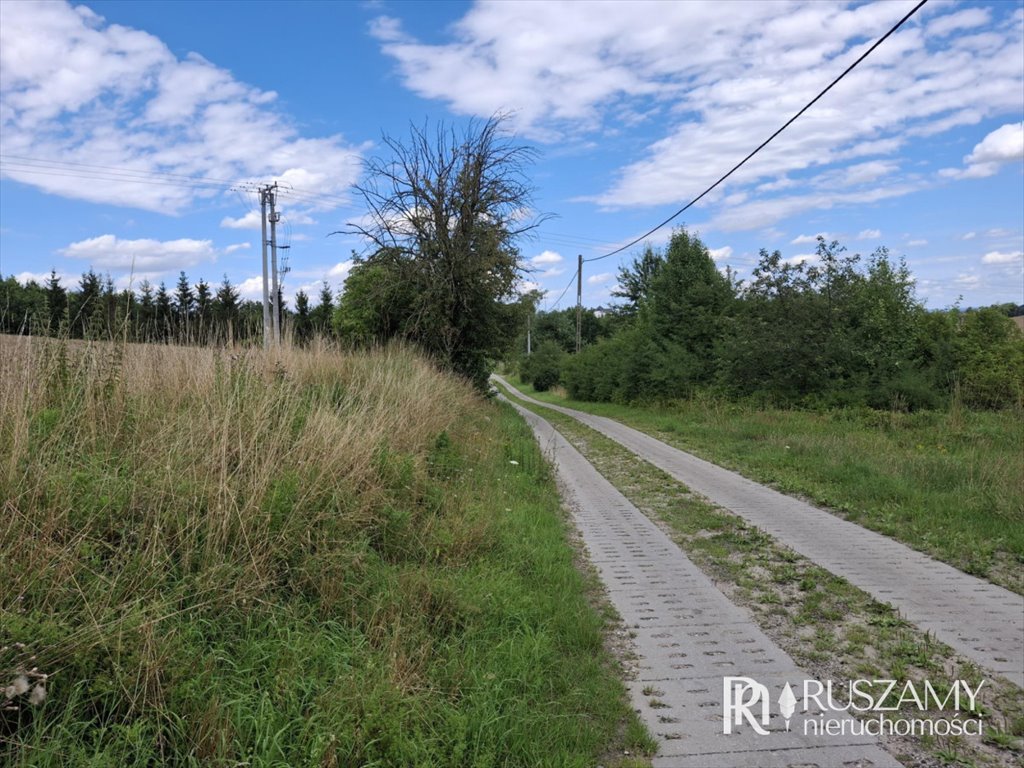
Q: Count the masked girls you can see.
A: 0